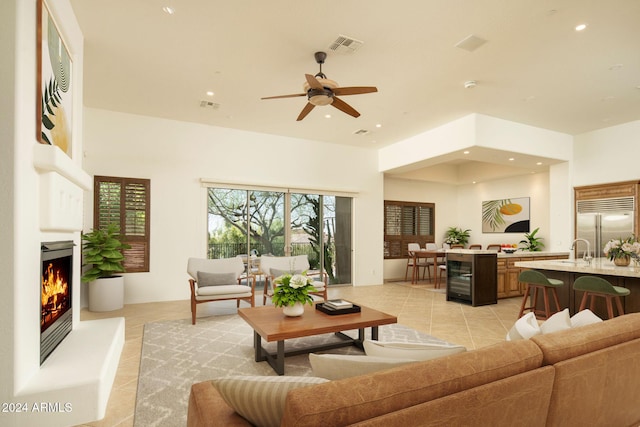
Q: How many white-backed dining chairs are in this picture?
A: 3